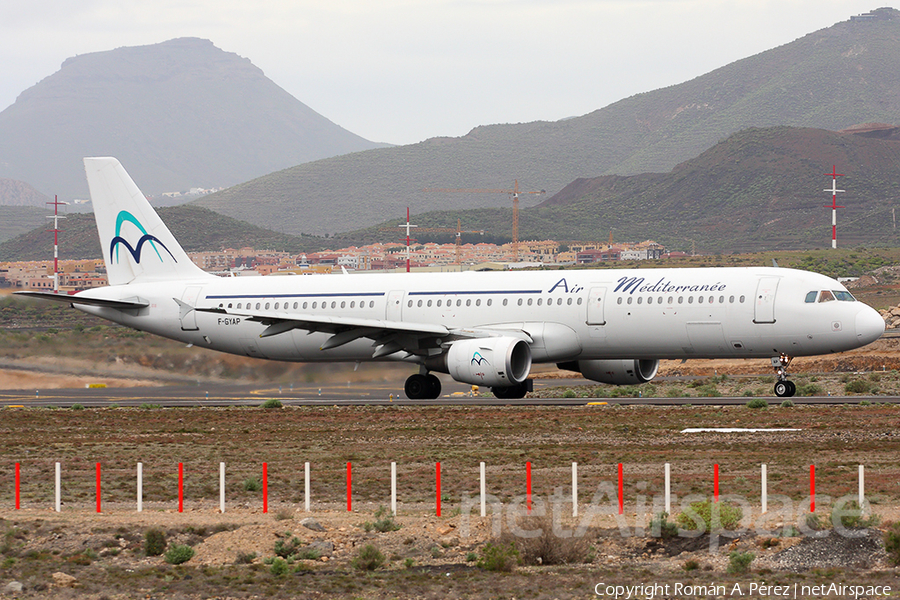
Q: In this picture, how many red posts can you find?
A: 10